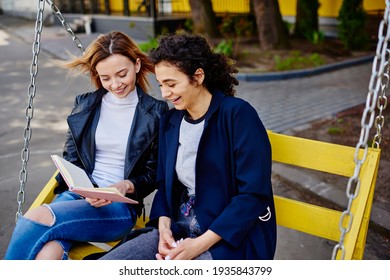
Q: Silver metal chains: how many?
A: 4